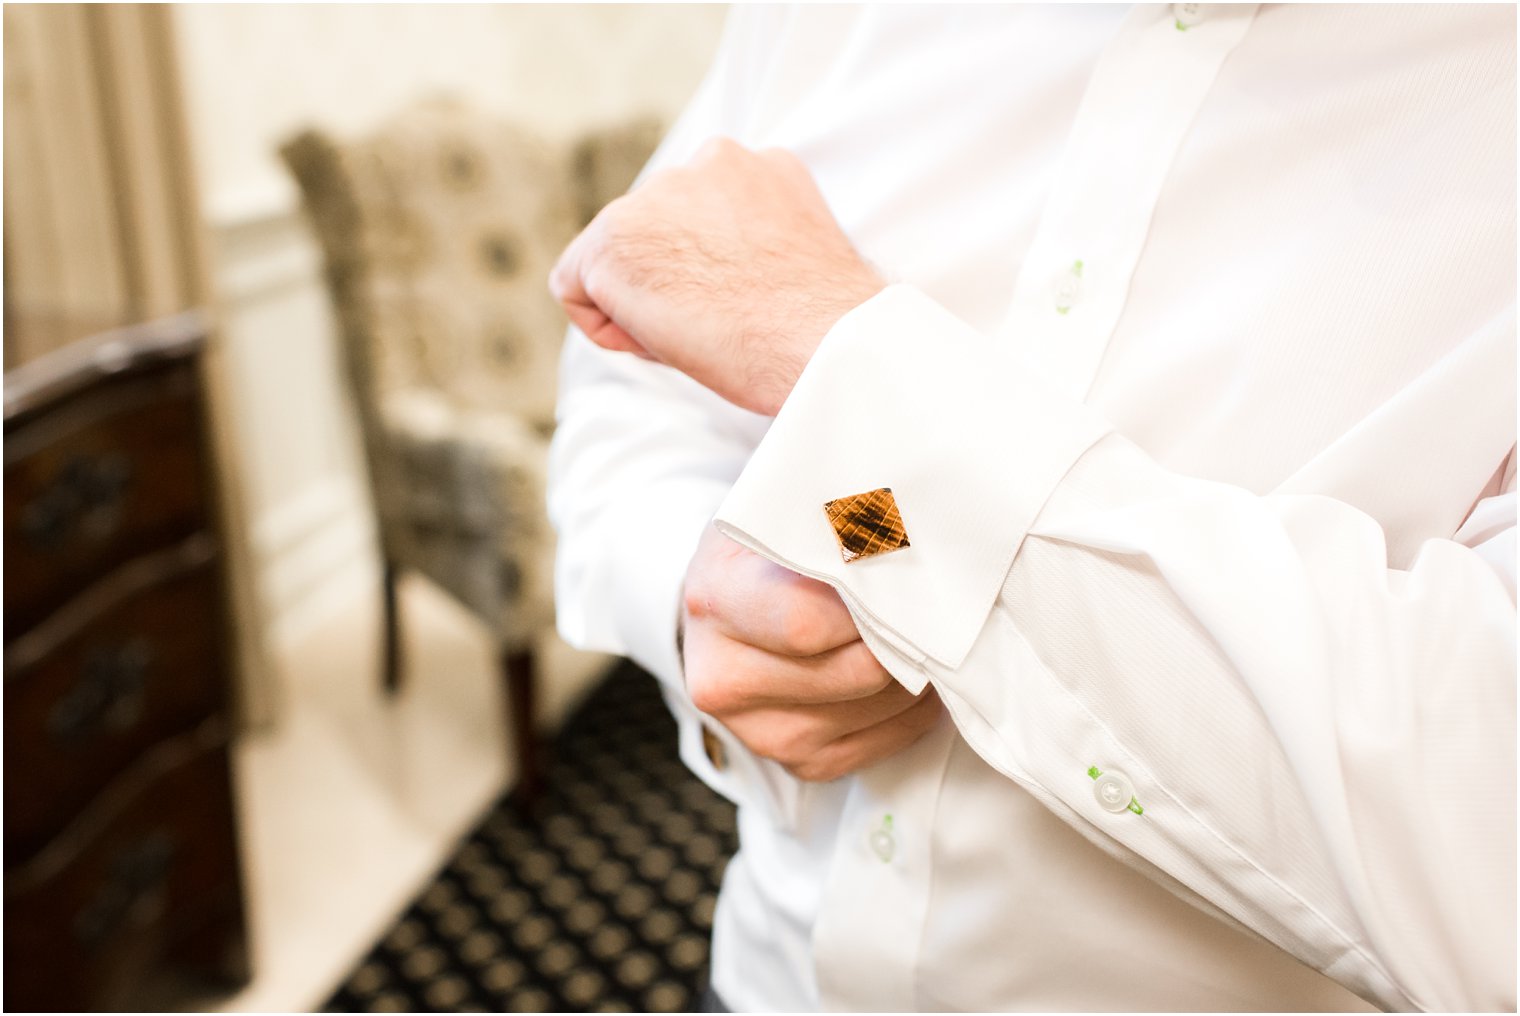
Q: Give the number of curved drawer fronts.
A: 3